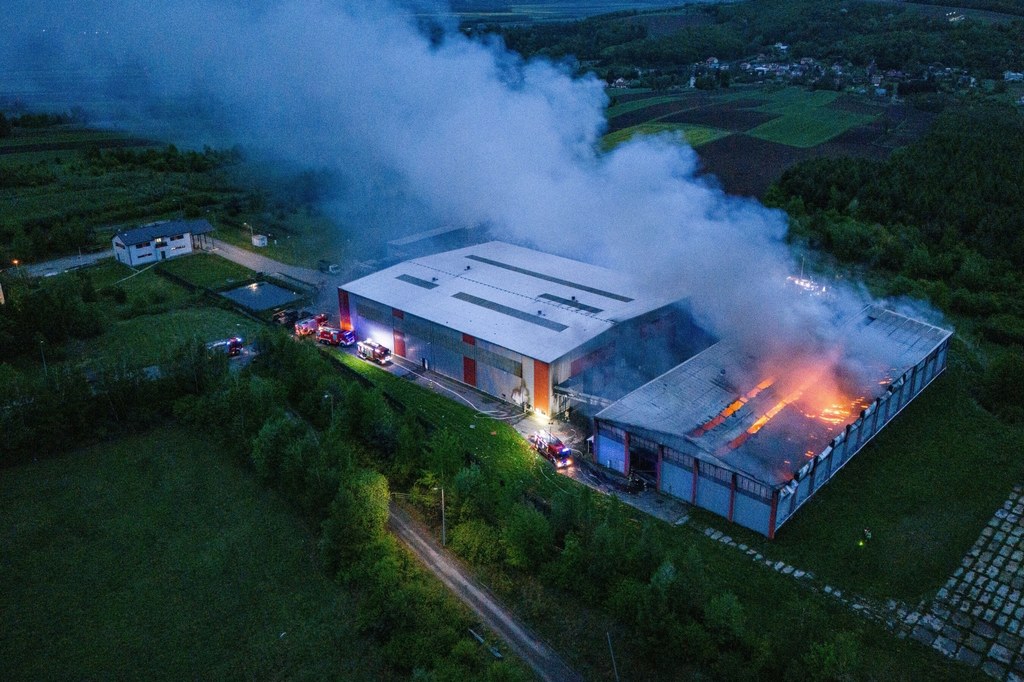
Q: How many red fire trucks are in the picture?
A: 5